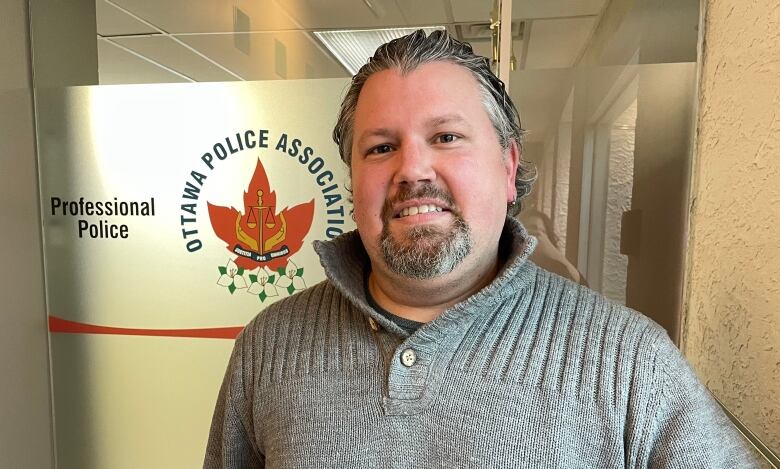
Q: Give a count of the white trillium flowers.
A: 3